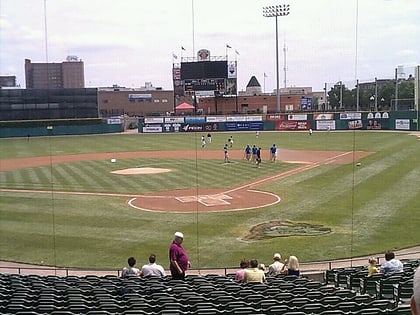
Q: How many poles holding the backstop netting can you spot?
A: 3